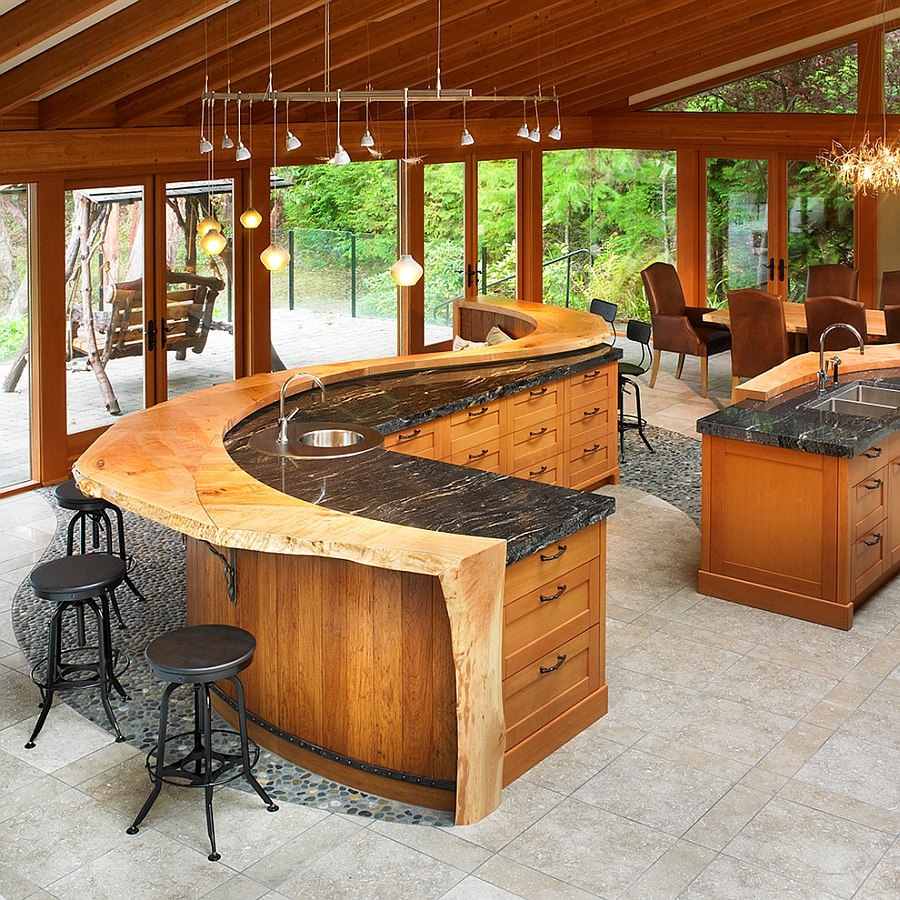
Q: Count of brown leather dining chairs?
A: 6